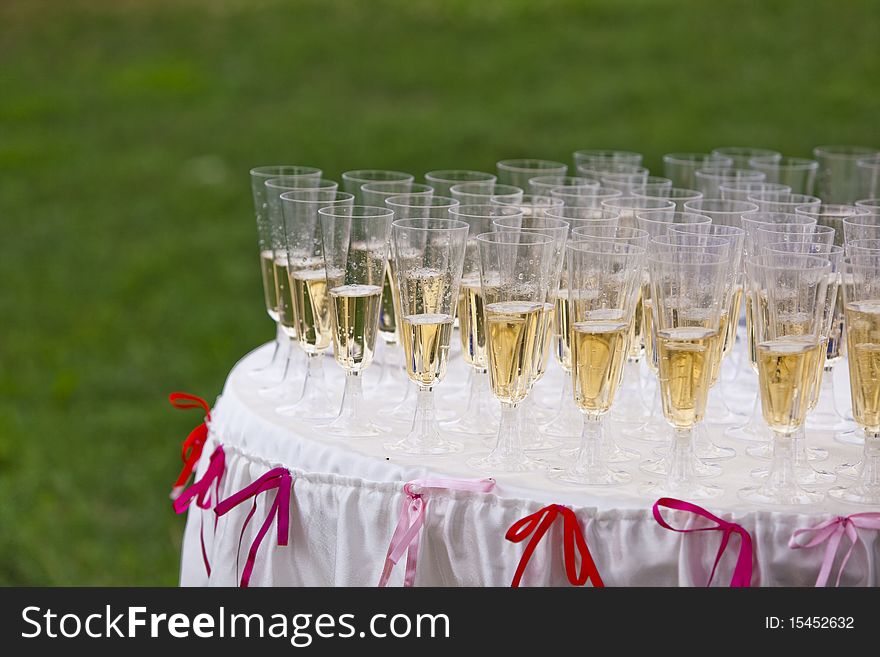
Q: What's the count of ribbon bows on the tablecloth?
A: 7